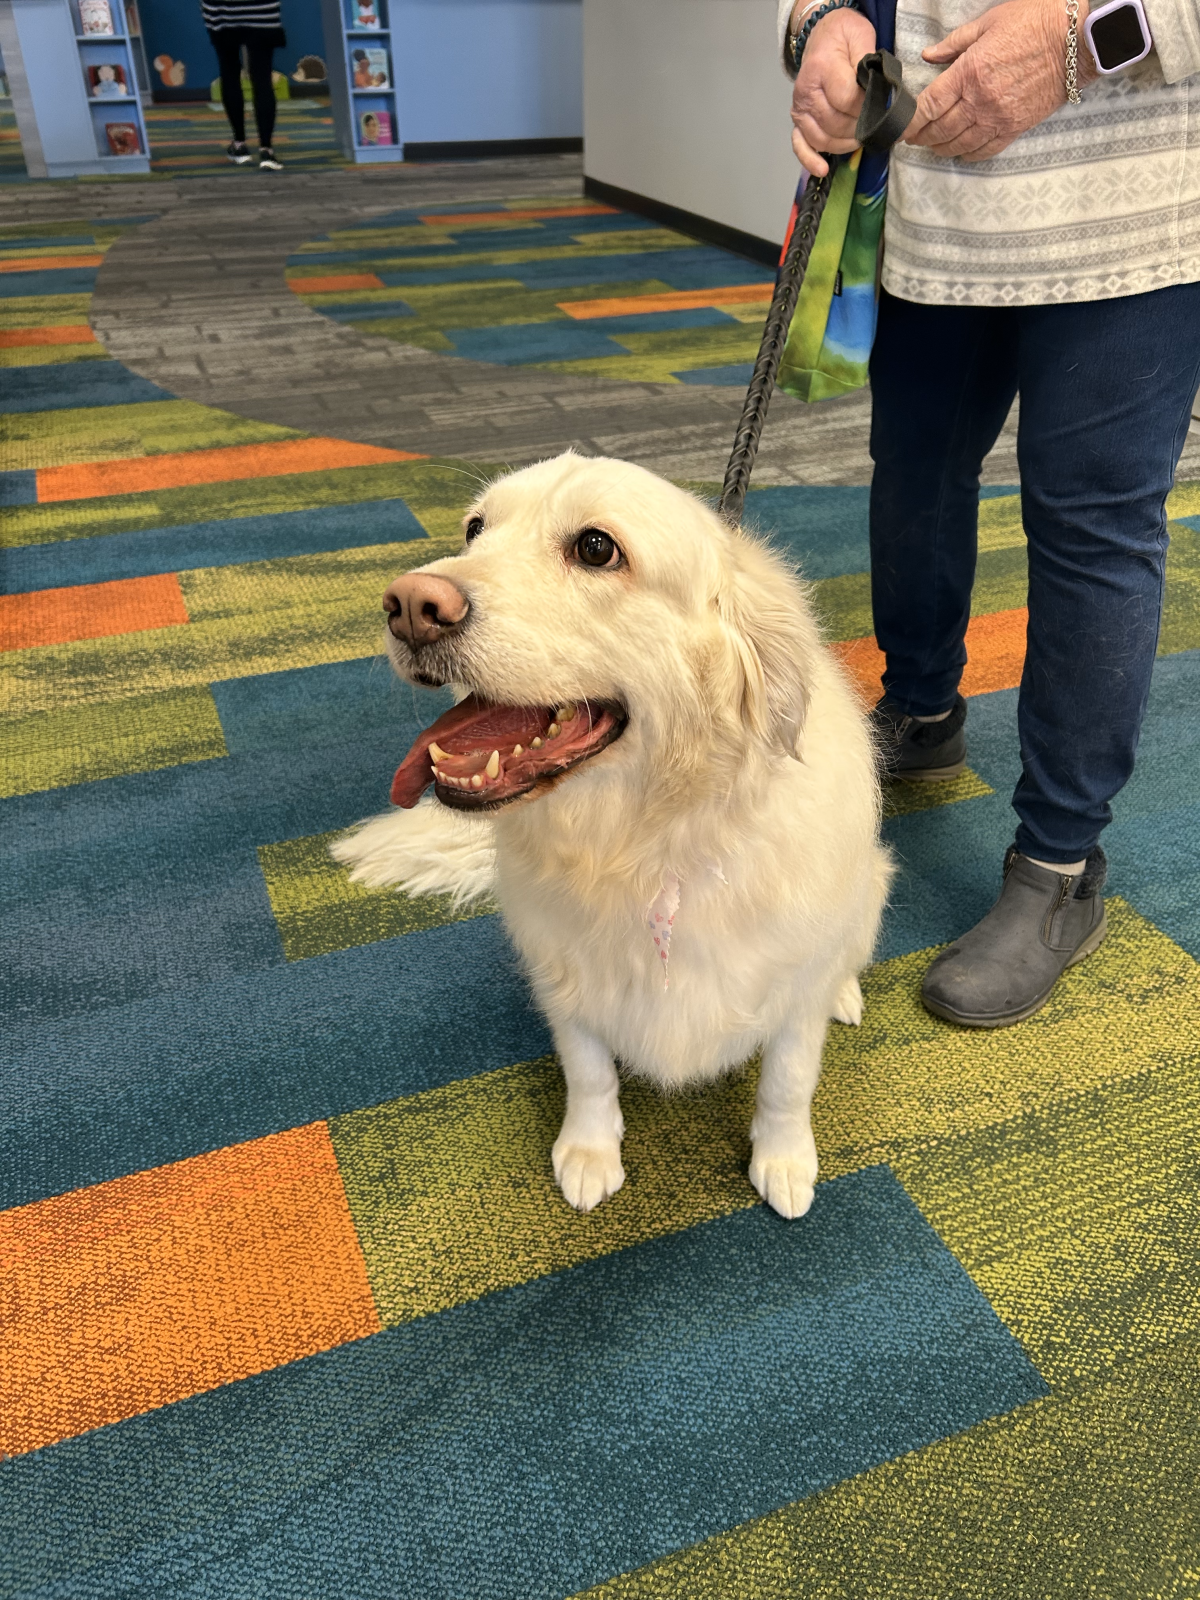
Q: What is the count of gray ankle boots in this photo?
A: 2